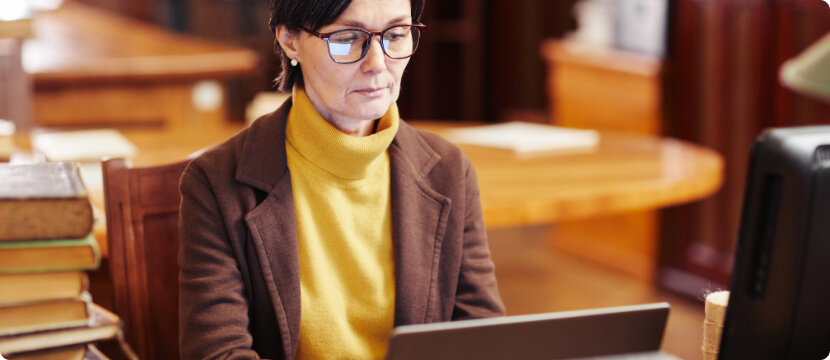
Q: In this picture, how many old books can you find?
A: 6